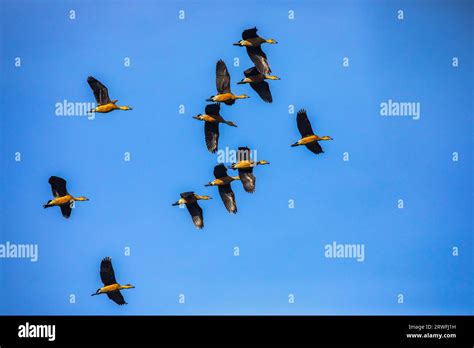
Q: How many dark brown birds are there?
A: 11